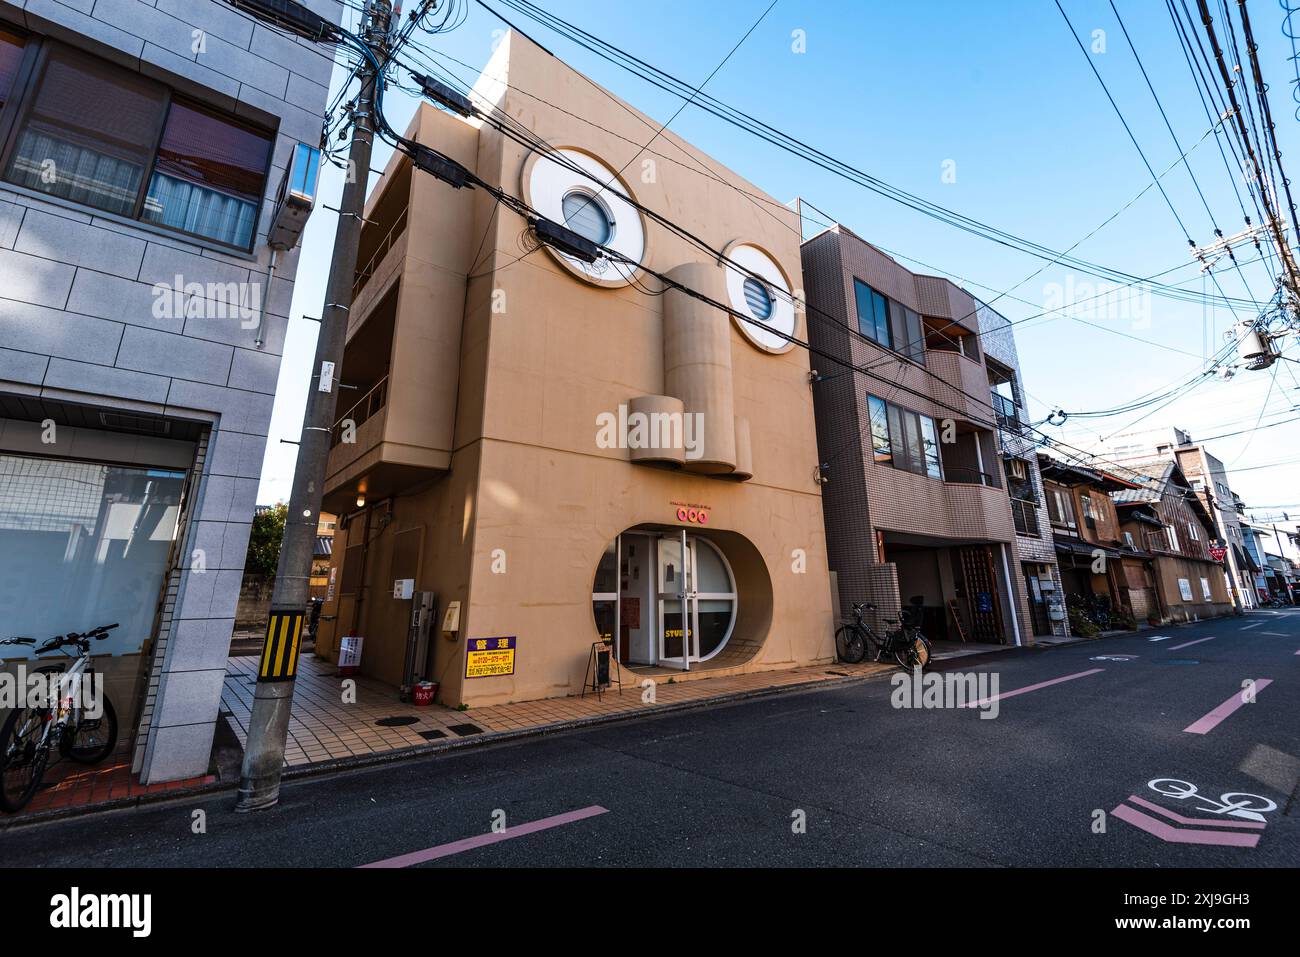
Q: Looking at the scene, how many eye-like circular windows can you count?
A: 2